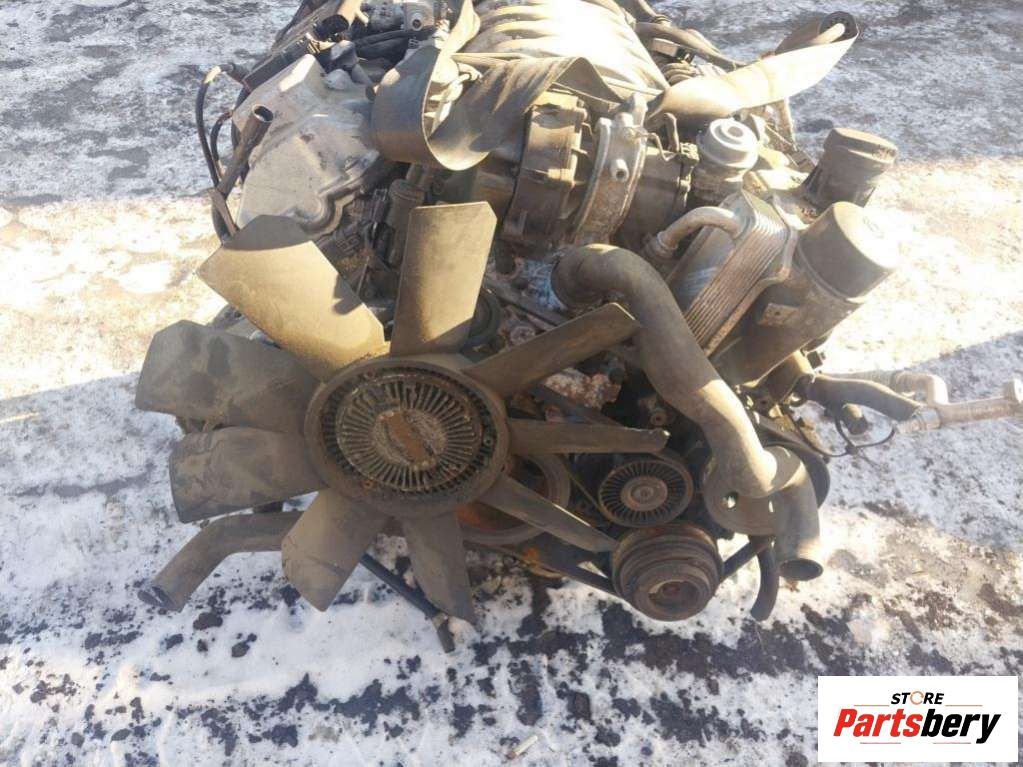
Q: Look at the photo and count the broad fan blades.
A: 9